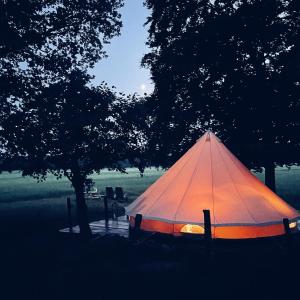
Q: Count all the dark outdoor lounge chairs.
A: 2